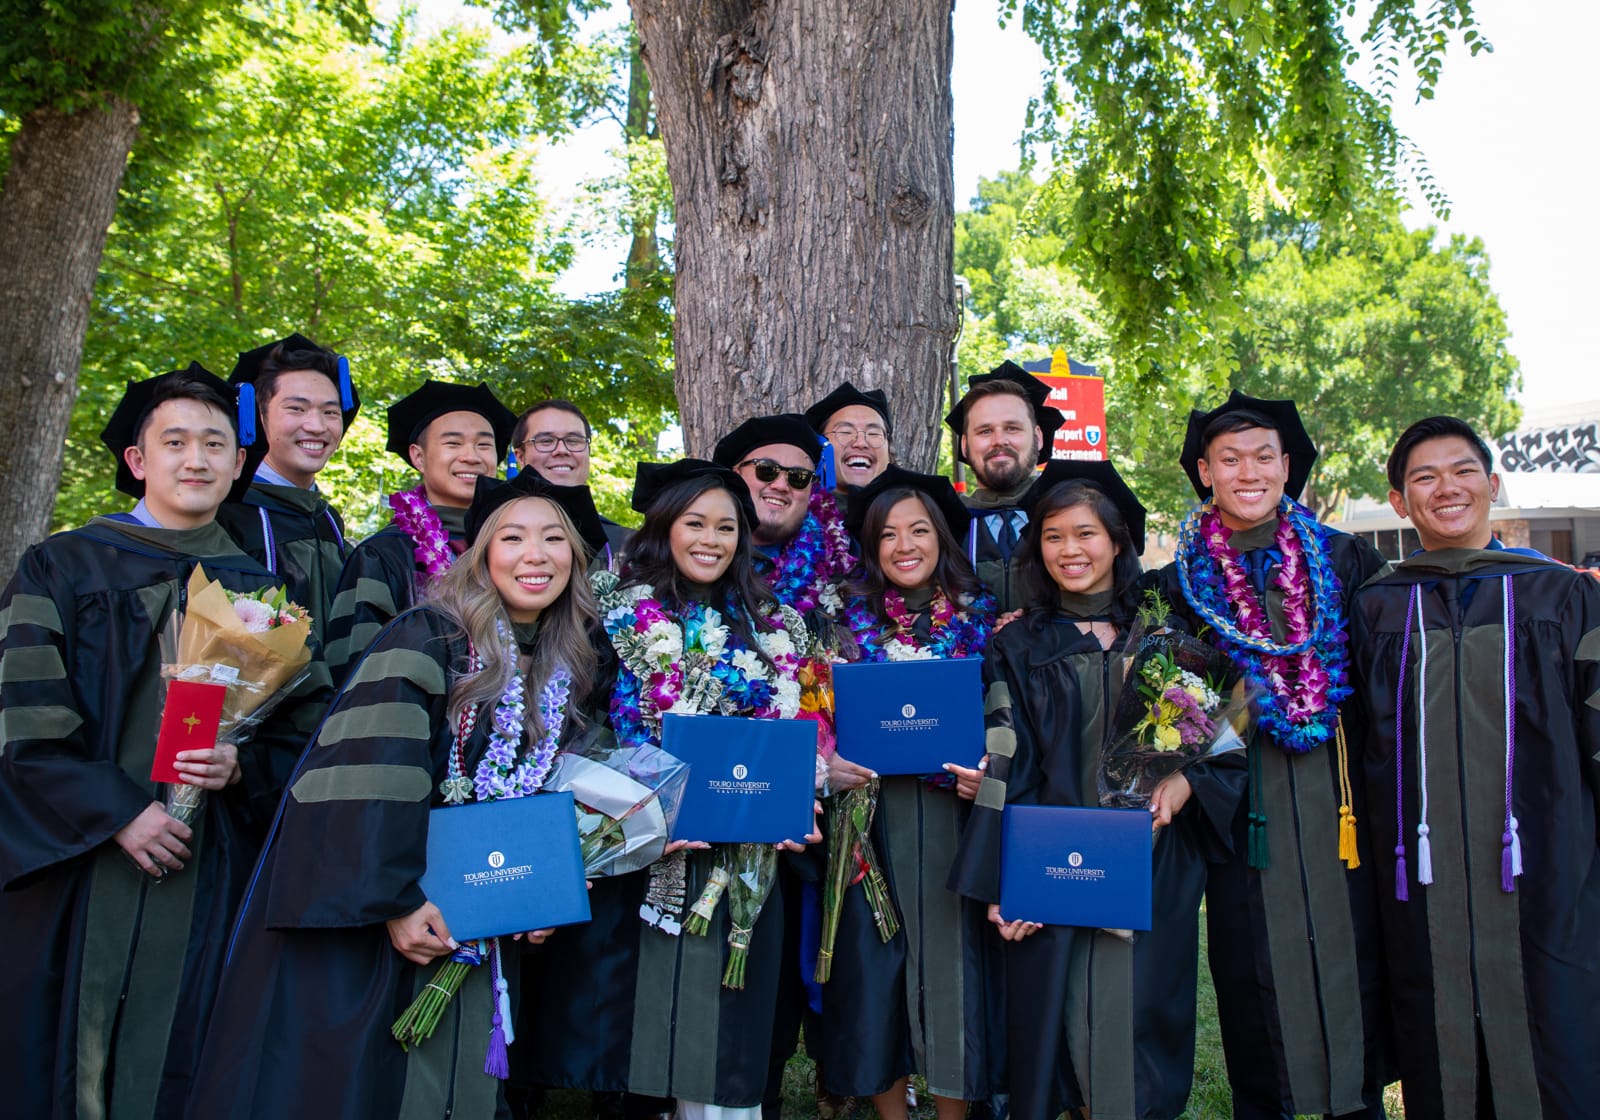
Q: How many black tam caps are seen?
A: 11